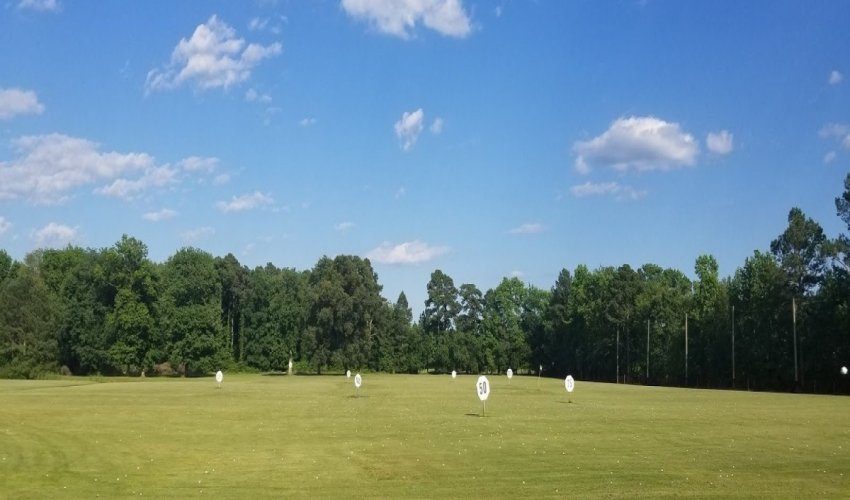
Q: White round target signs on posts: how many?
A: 7